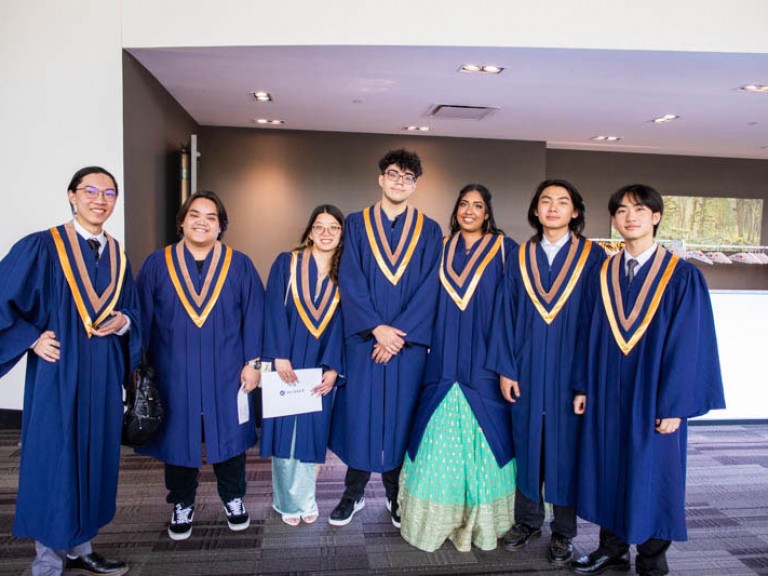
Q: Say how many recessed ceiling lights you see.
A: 7